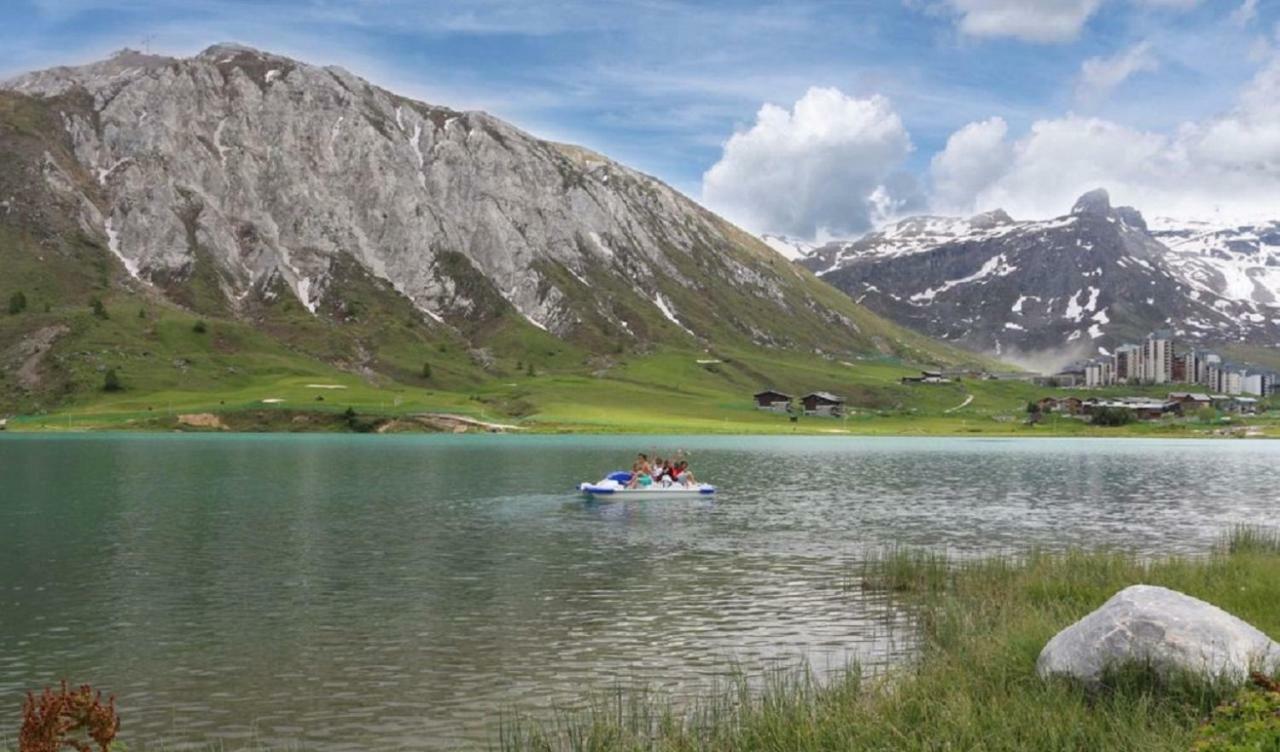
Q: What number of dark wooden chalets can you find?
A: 2